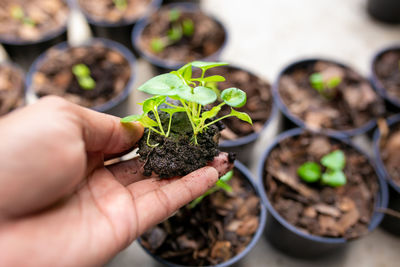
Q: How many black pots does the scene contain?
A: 12